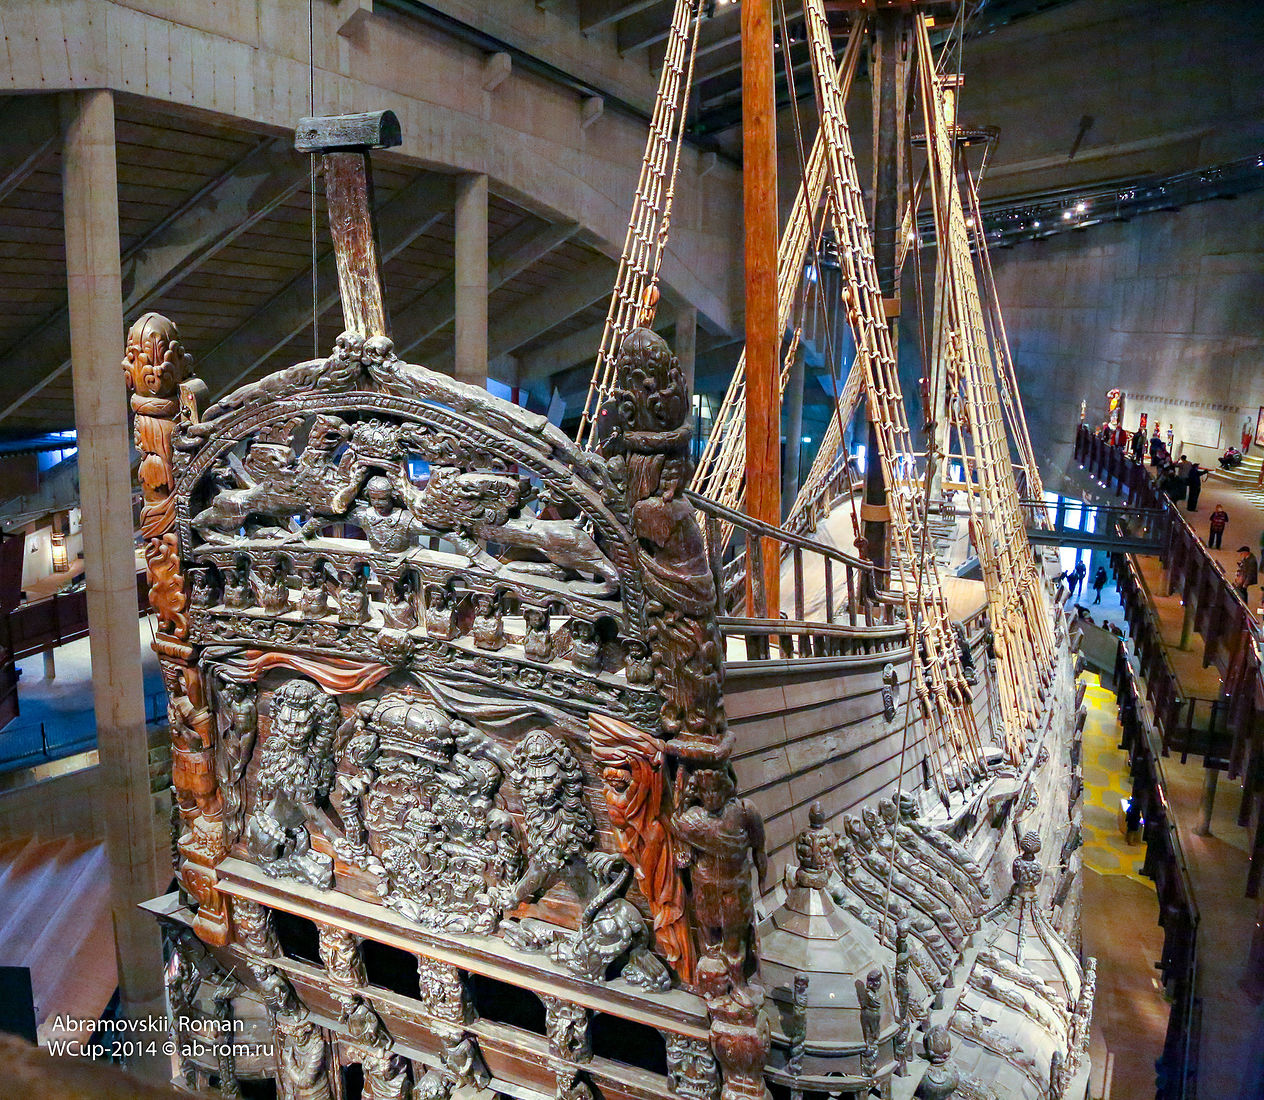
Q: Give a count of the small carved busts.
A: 11